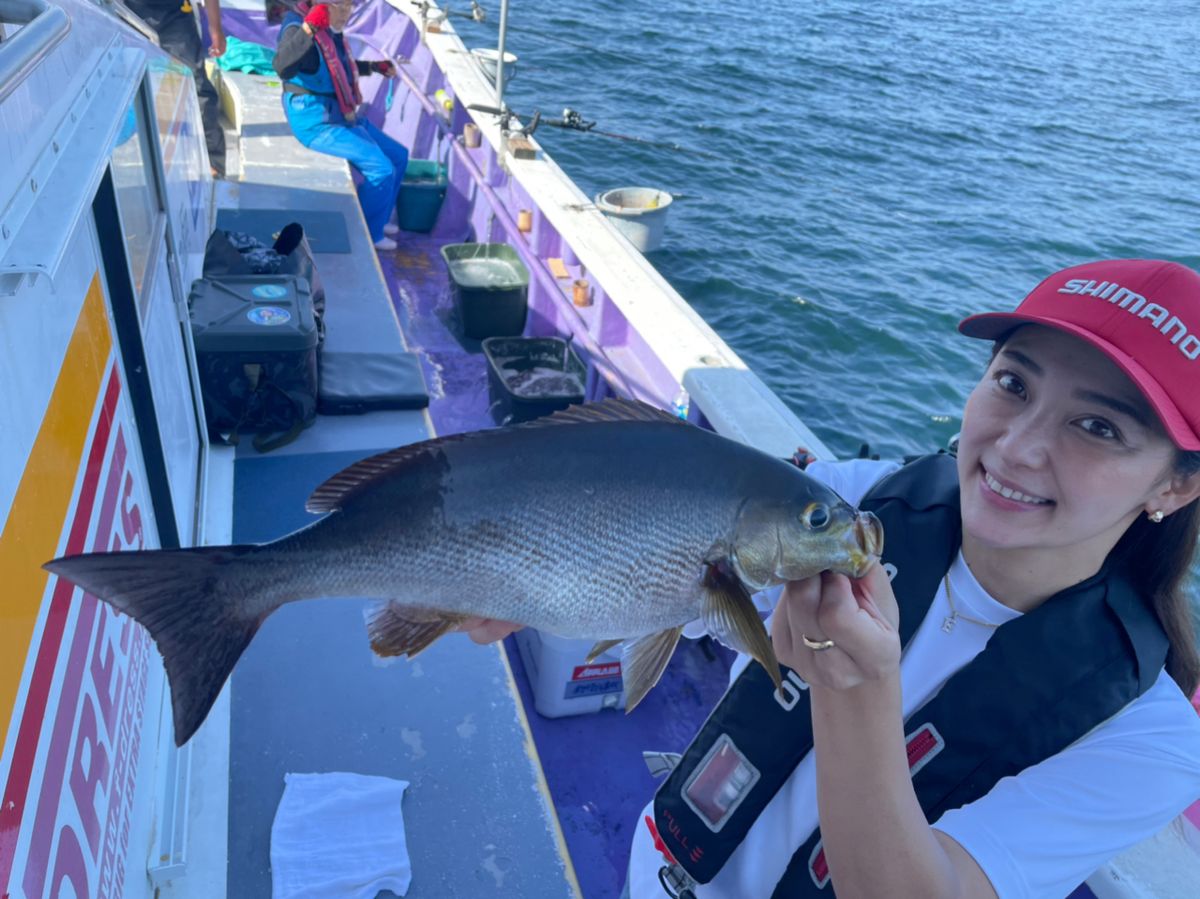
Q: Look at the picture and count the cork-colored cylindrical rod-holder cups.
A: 3